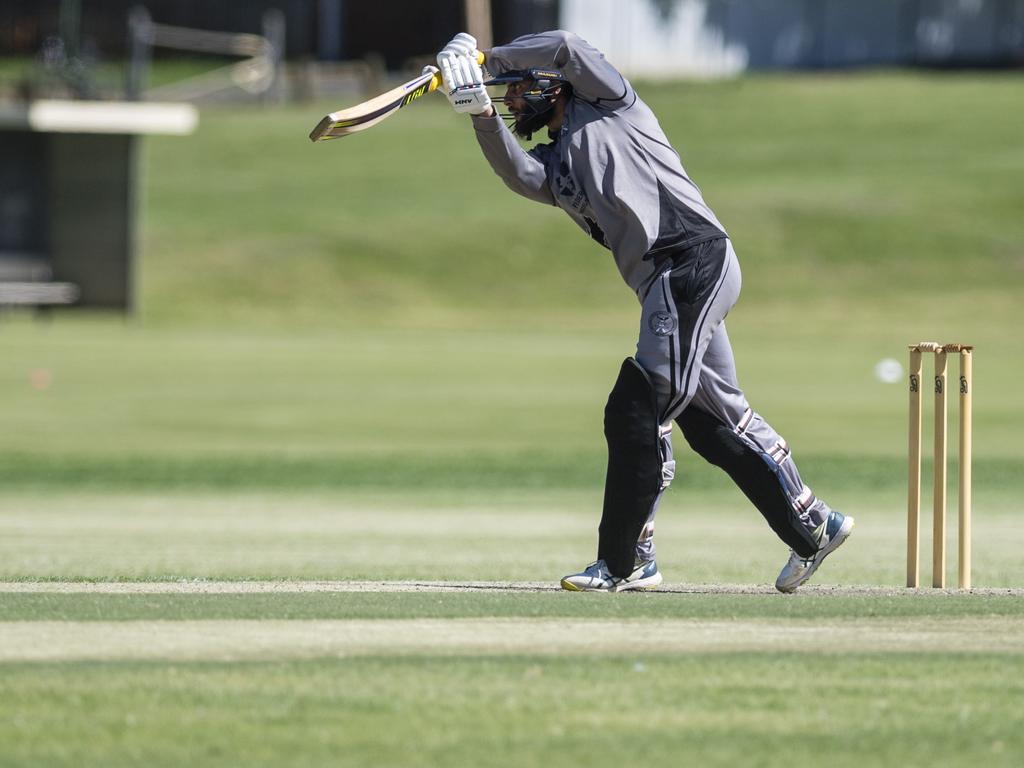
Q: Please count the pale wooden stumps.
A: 3